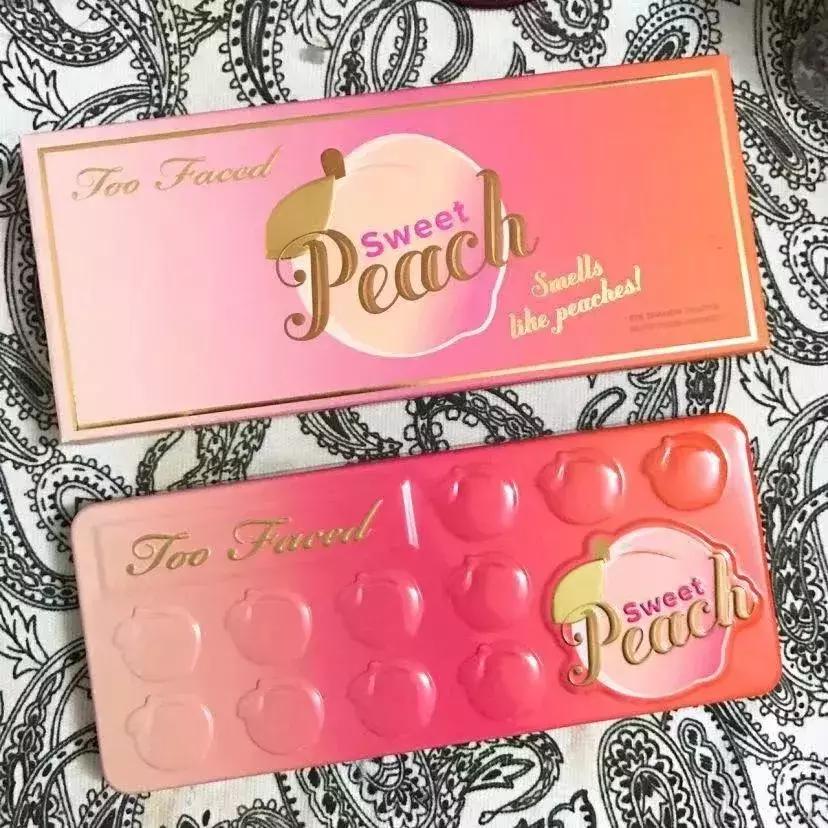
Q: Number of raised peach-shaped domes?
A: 11